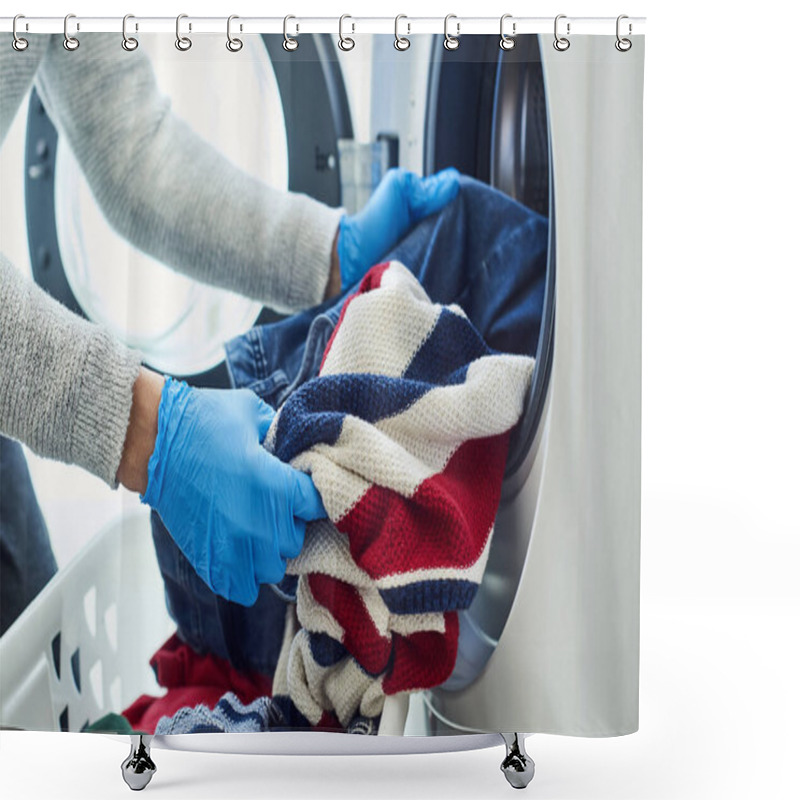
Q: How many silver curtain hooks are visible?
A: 12